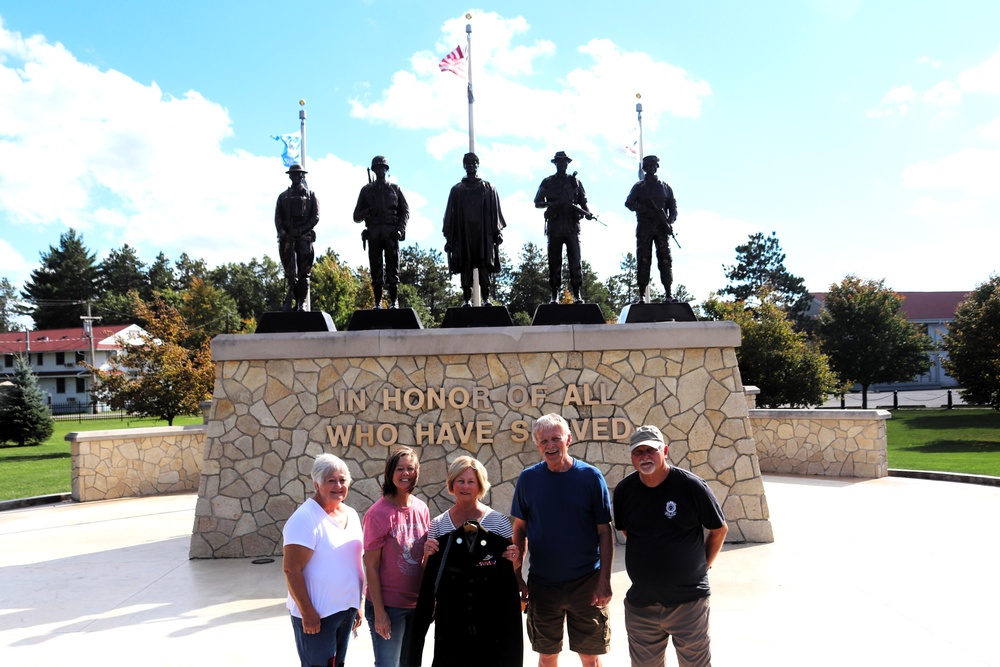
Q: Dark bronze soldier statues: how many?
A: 5